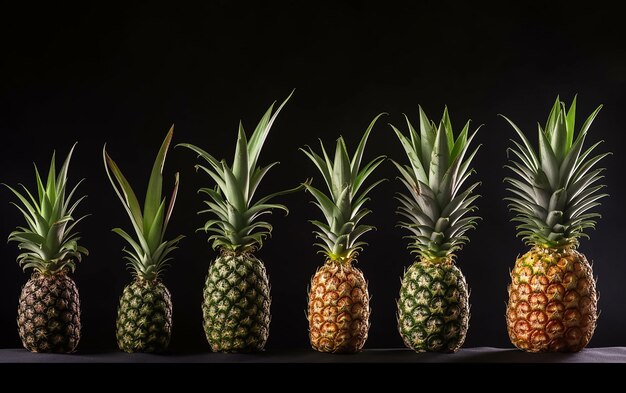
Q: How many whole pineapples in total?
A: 6